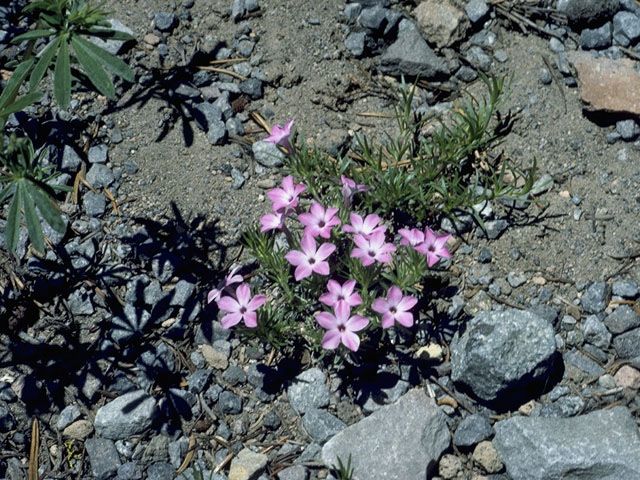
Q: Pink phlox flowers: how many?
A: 15